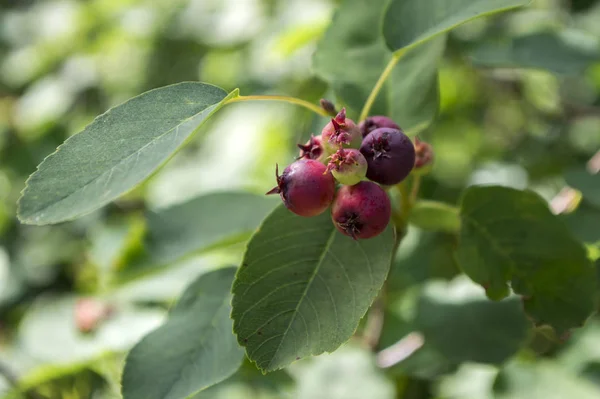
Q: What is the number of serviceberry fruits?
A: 8